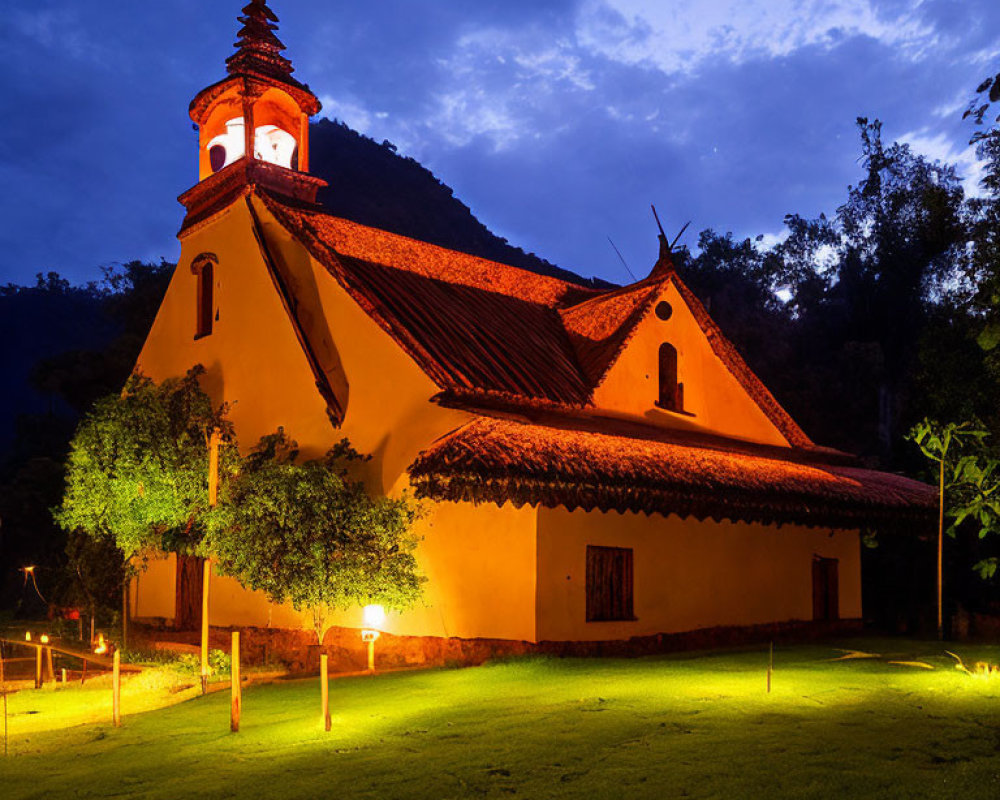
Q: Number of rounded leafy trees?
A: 2